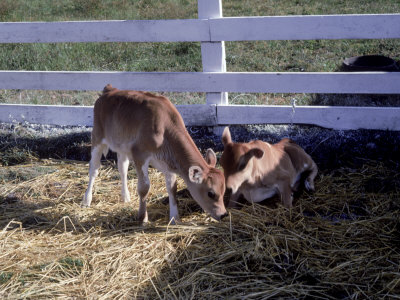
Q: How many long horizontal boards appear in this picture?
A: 3